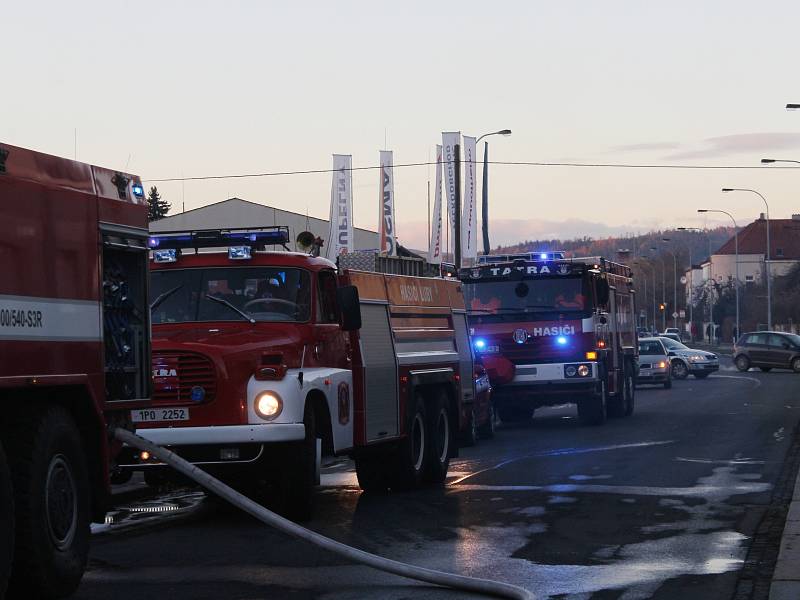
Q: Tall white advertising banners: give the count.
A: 5